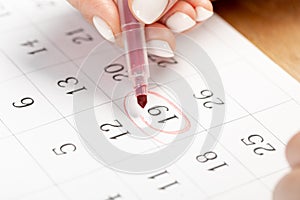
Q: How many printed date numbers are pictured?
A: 14